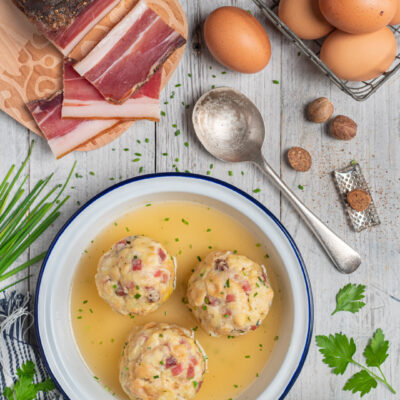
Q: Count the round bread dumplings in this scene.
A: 3